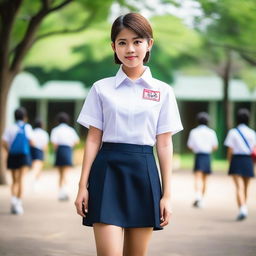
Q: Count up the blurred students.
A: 5